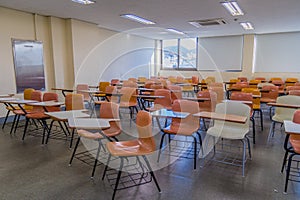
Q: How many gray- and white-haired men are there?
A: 0